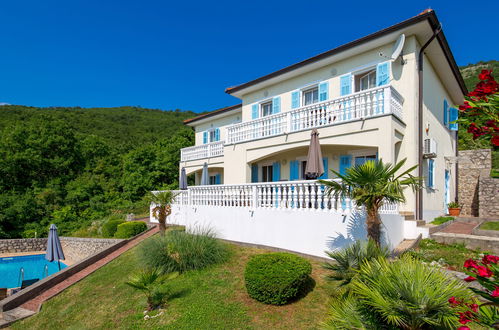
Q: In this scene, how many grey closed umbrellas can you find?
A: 3